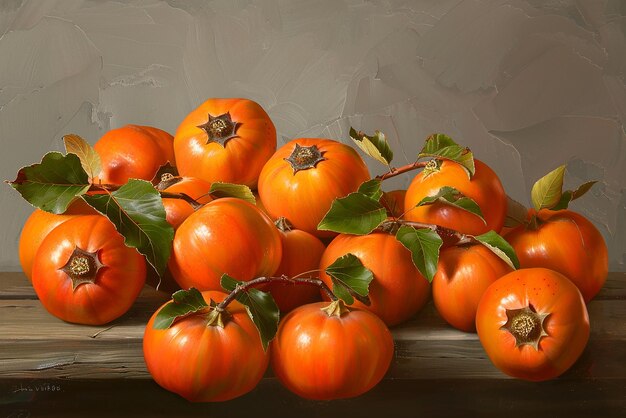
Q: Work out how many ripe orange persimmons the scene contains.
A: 15